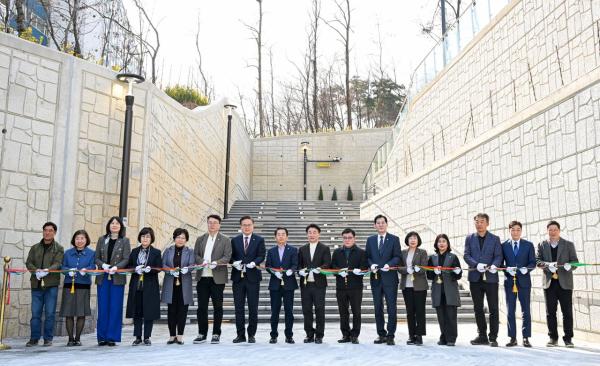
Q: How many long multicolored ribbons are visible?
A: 1